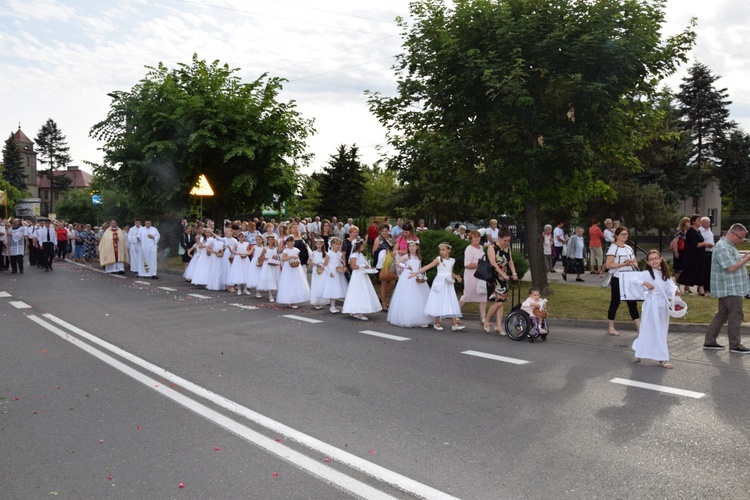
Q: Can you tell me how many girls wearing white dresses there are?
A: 14